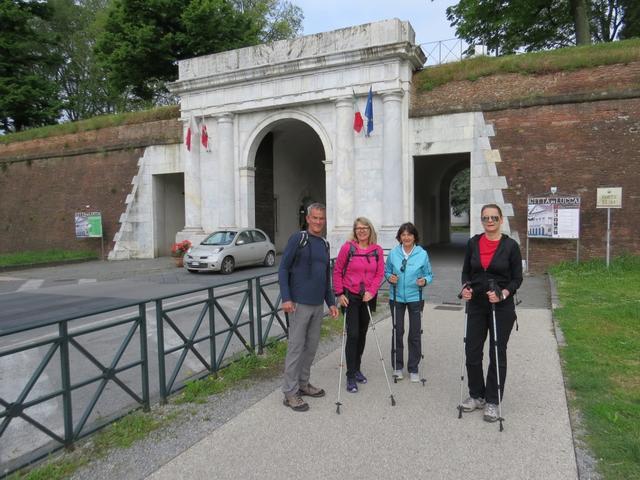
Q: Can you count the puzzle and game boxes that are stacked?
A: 0